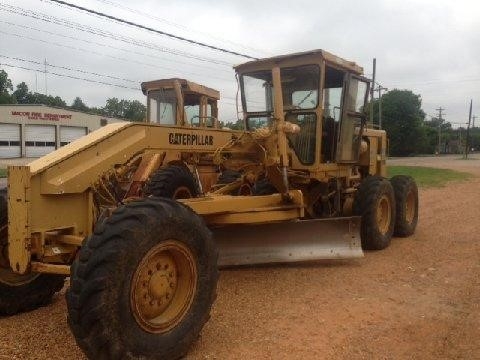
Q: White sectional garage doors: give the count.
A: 3